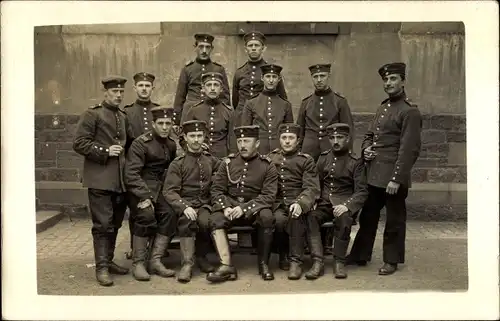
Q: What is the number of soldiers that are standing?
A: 8